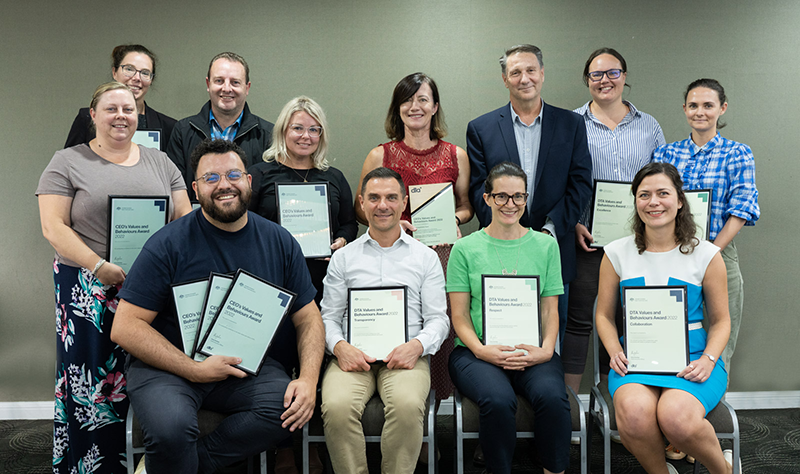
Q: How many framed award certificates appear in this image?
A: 12